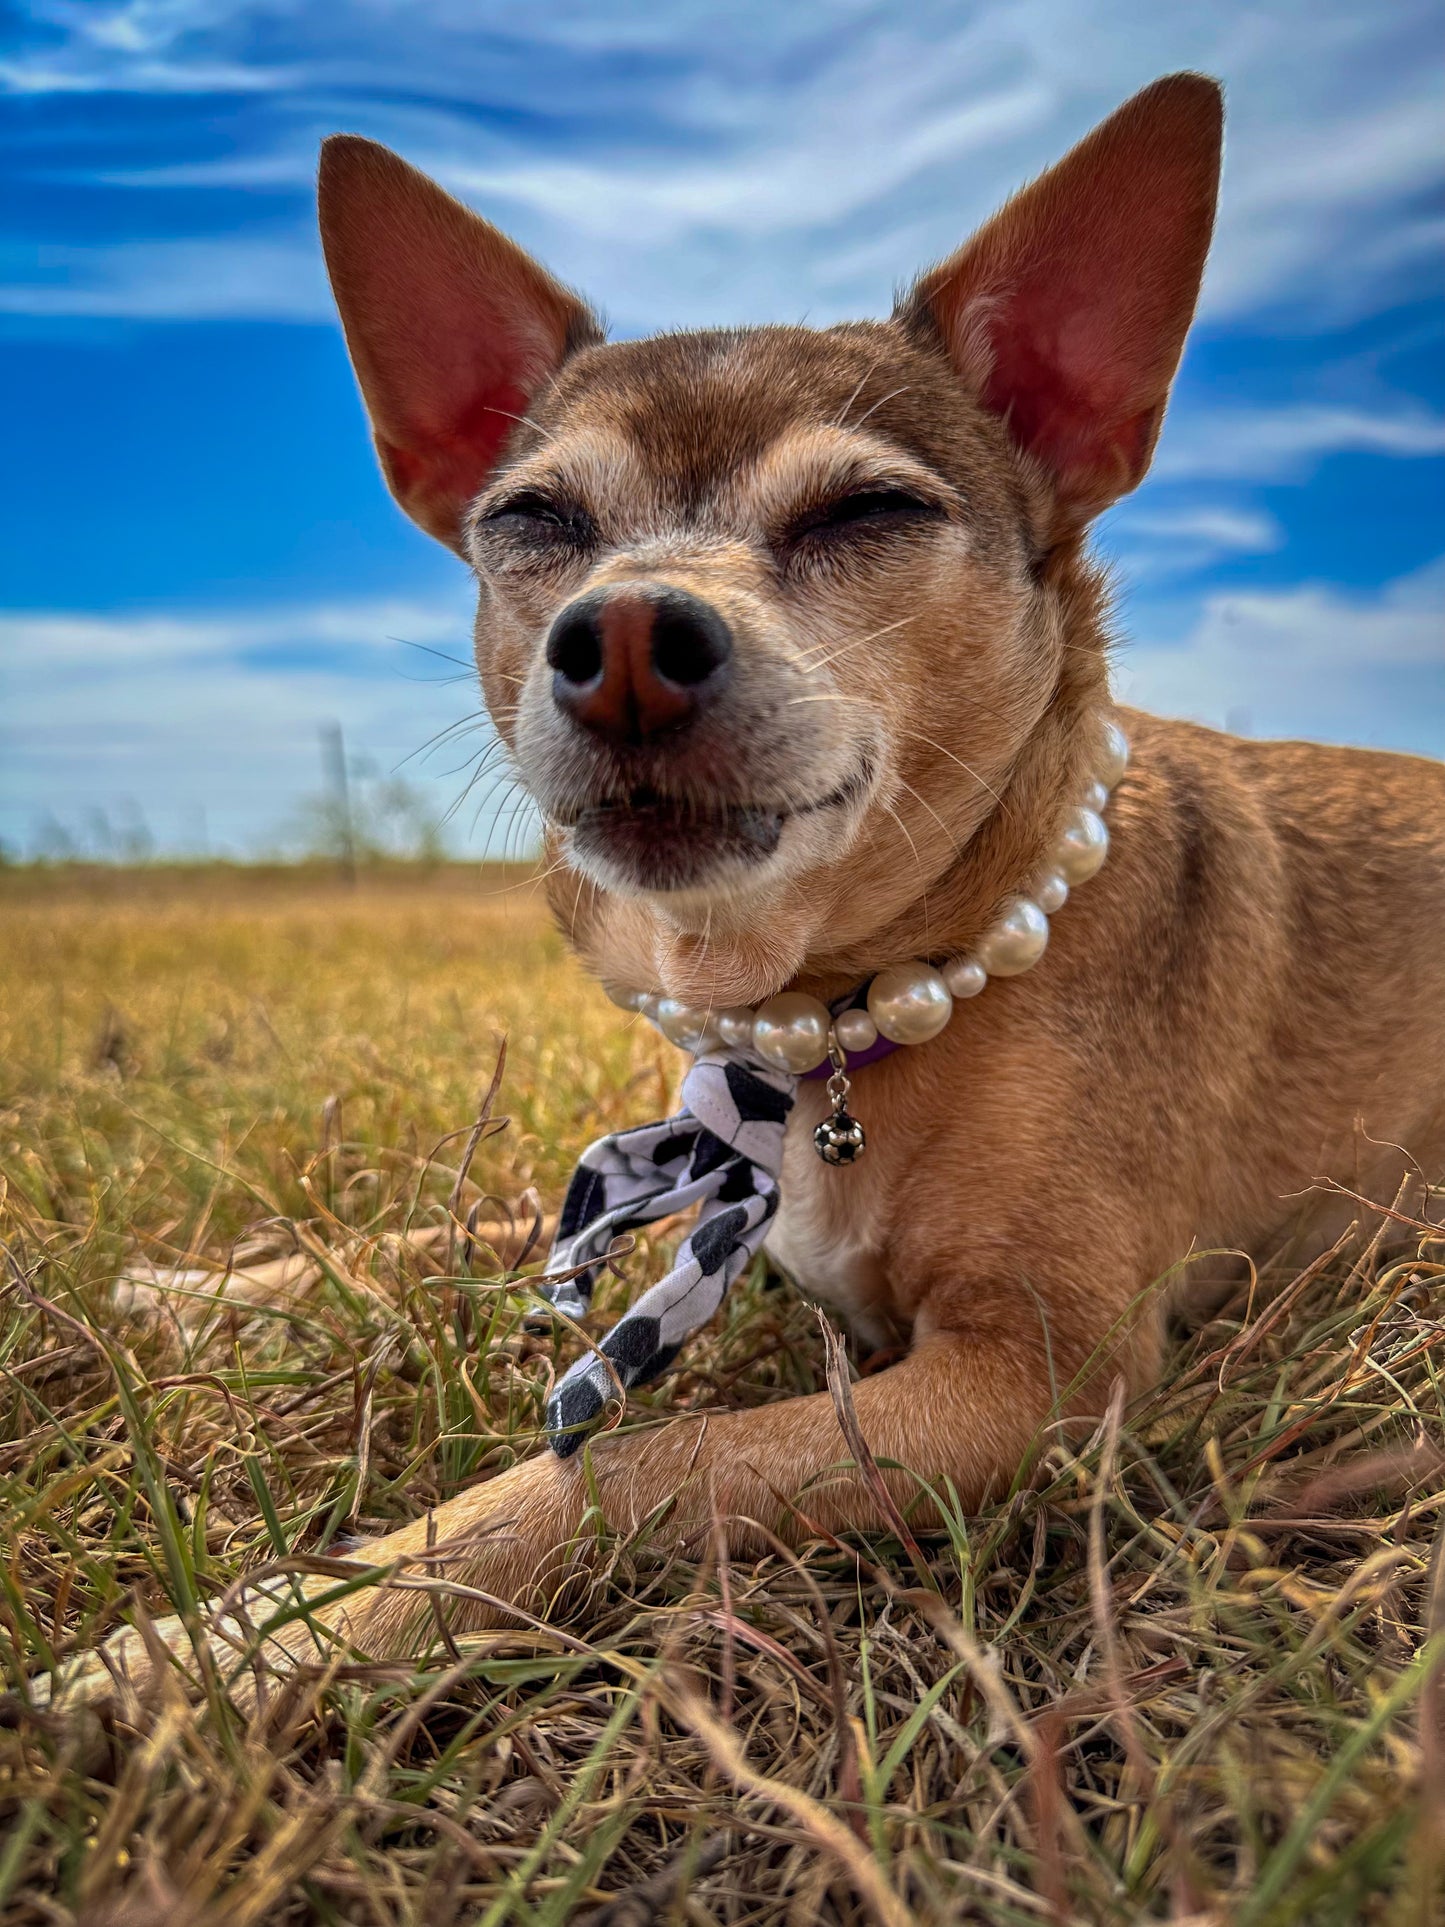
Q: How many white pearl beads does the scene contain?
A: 13